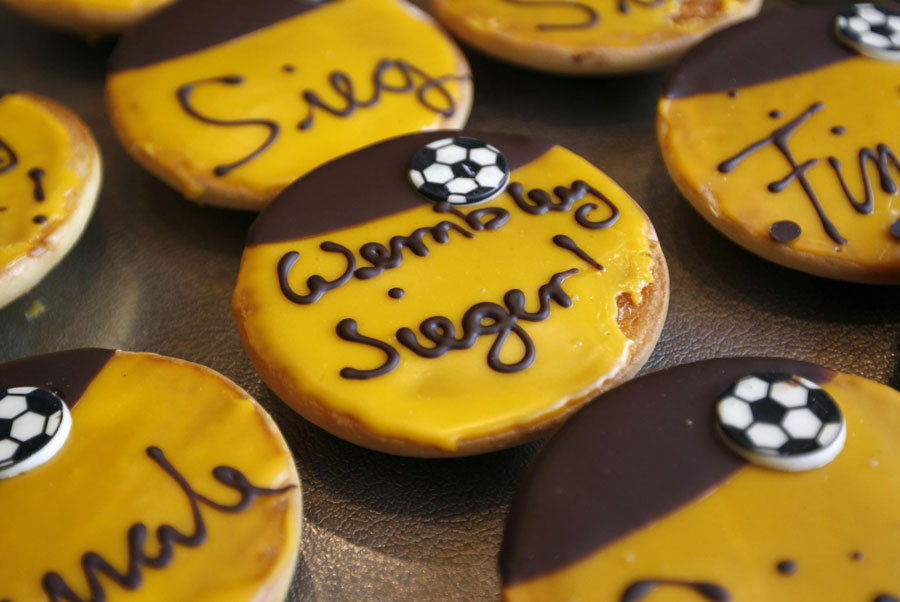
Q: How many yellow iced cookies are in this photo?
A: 8